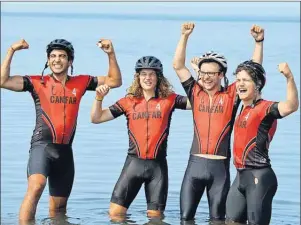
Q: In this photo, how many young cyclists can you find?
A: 4